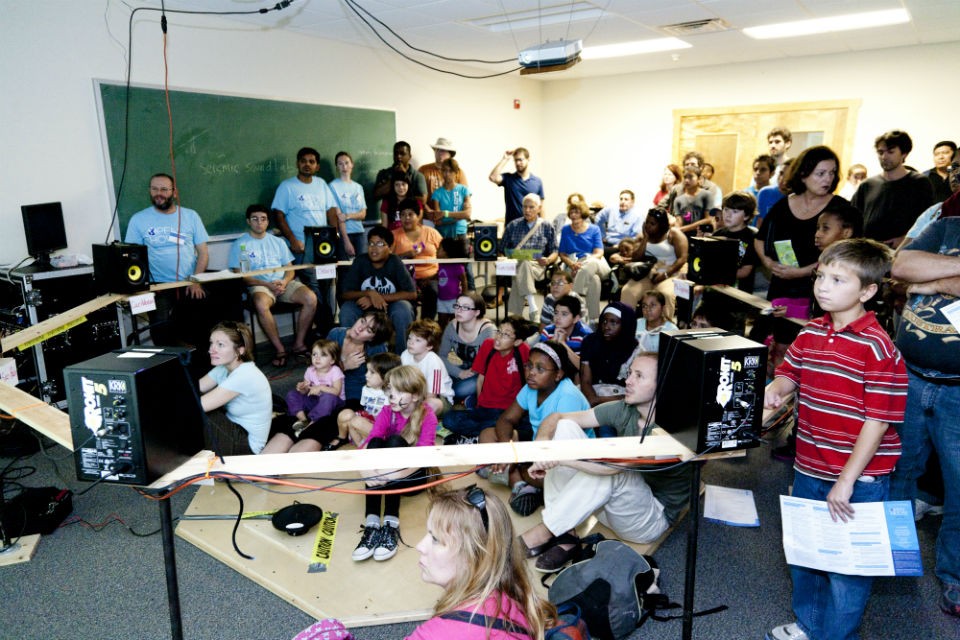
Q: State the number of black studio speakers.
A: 6